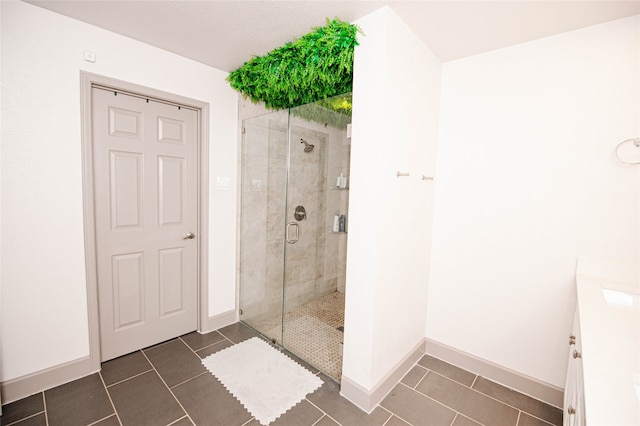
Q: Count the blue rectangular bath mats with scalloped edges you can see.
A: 0